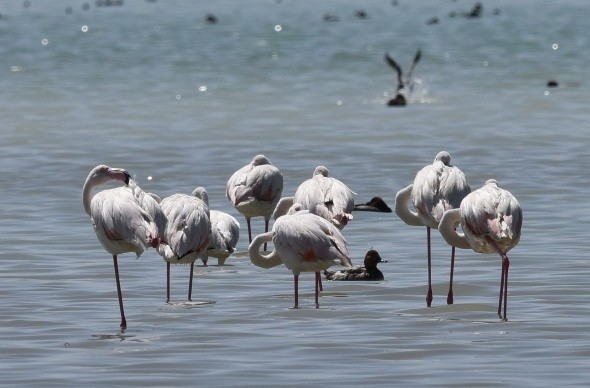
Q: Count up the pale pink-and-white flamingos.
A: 8